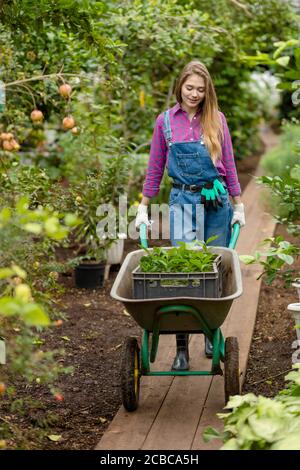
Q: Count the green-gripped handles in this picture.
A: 2